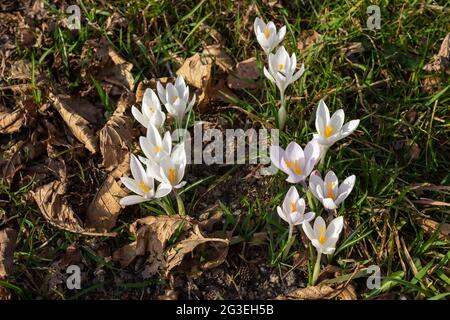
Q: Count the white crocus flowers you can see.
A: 12